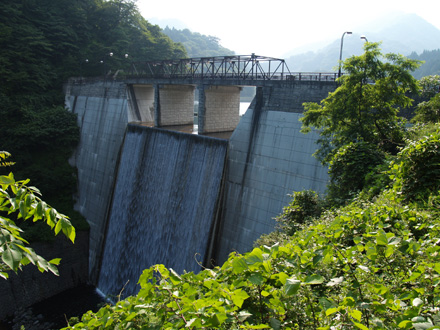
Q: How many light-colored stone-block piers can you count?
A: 2